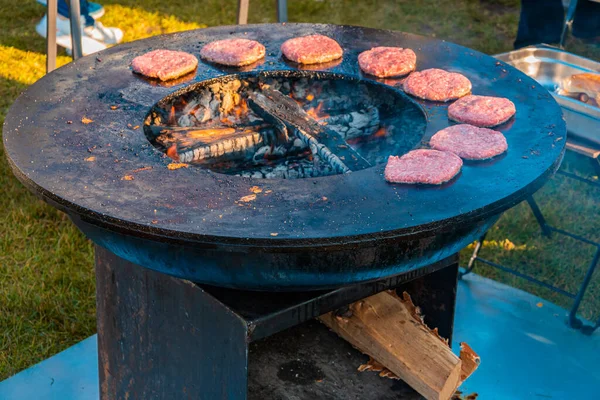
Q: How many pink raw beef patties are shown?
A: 8